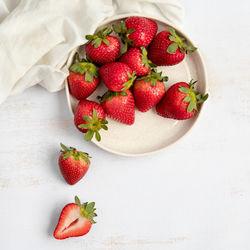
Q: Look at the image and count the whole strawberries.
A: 11